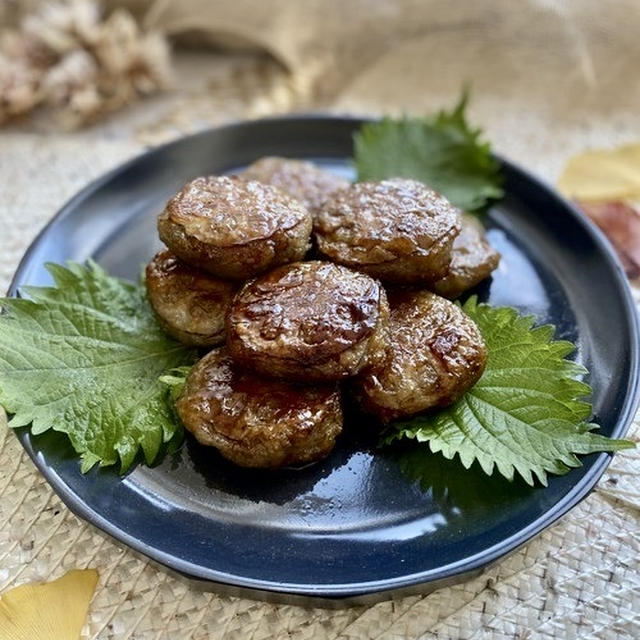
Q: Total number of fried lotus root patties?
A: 8